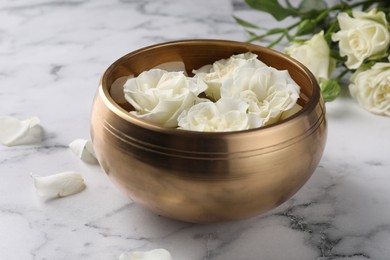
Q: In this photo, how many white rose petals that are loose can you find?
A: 4